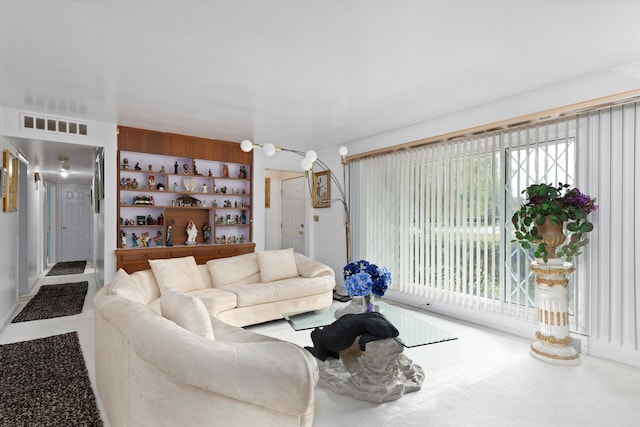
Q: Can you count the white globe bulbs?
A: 5